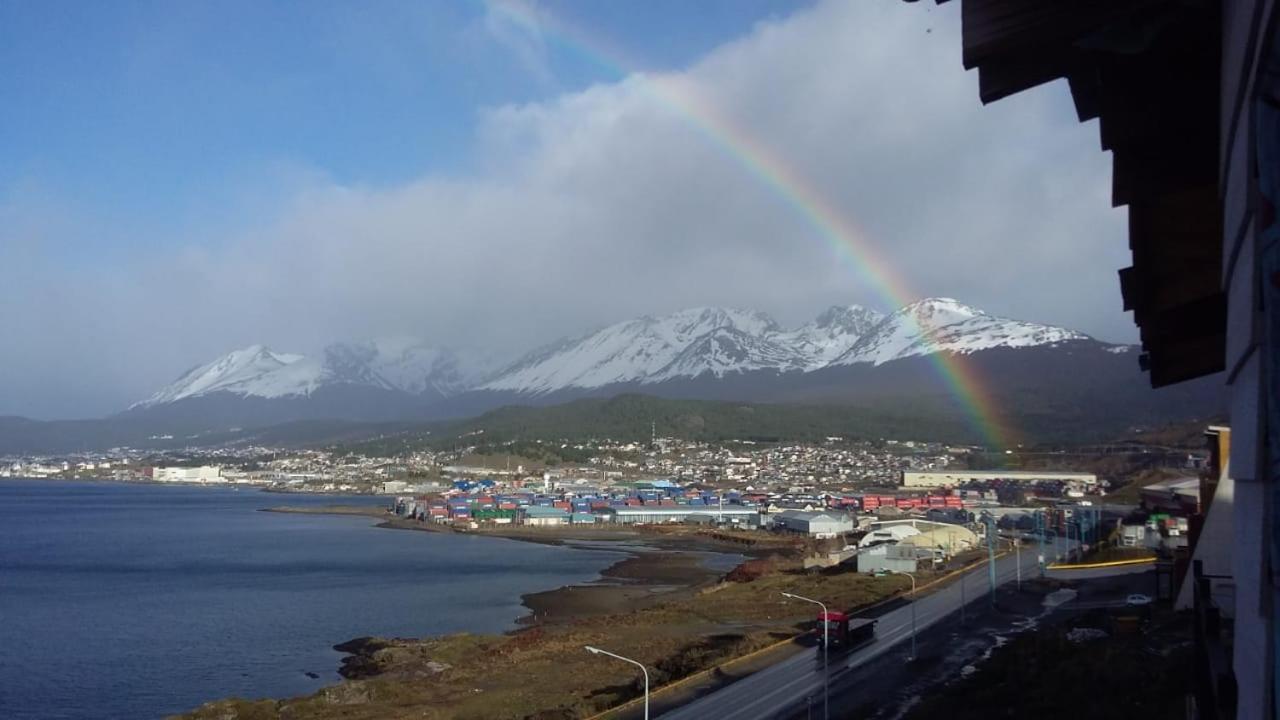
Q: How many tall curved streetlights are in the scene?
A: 3